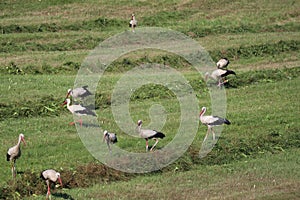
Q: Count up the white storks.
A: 10